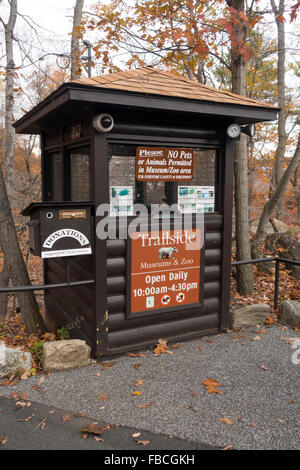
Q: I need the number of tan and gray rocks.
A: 4